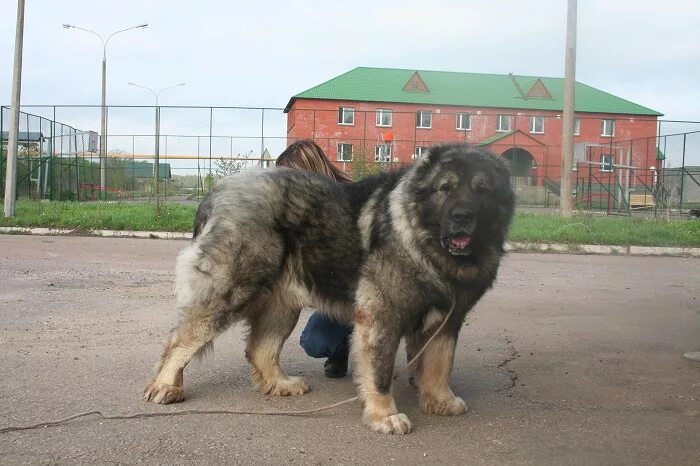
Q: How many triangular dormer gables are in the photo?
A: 2